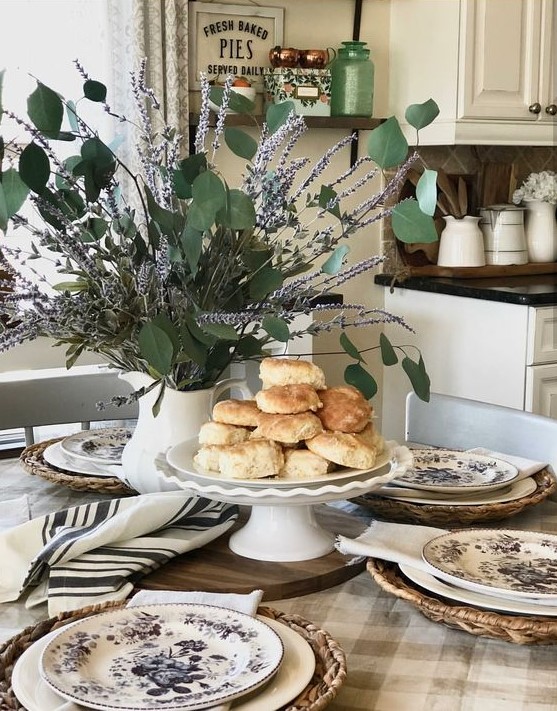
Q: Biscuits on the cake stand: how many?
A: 11